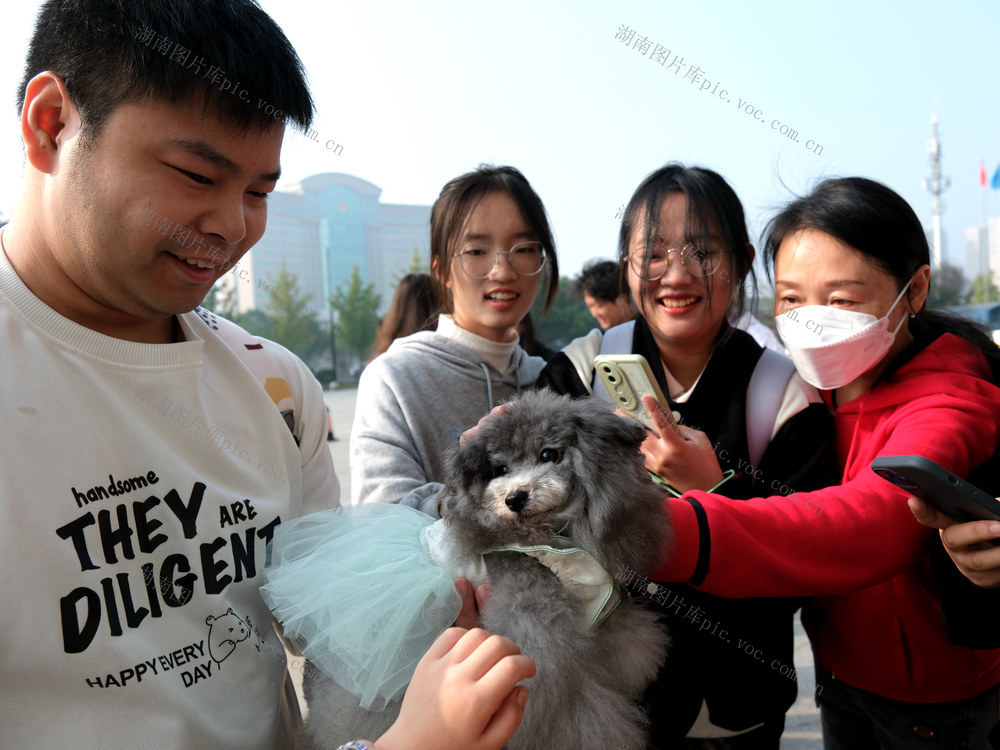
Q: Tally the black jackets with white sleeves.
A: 1